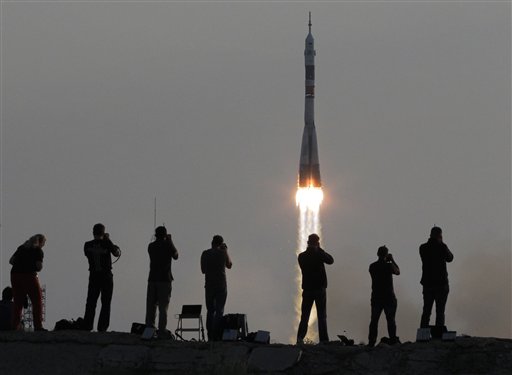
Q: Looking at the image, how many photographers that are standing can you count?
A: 7